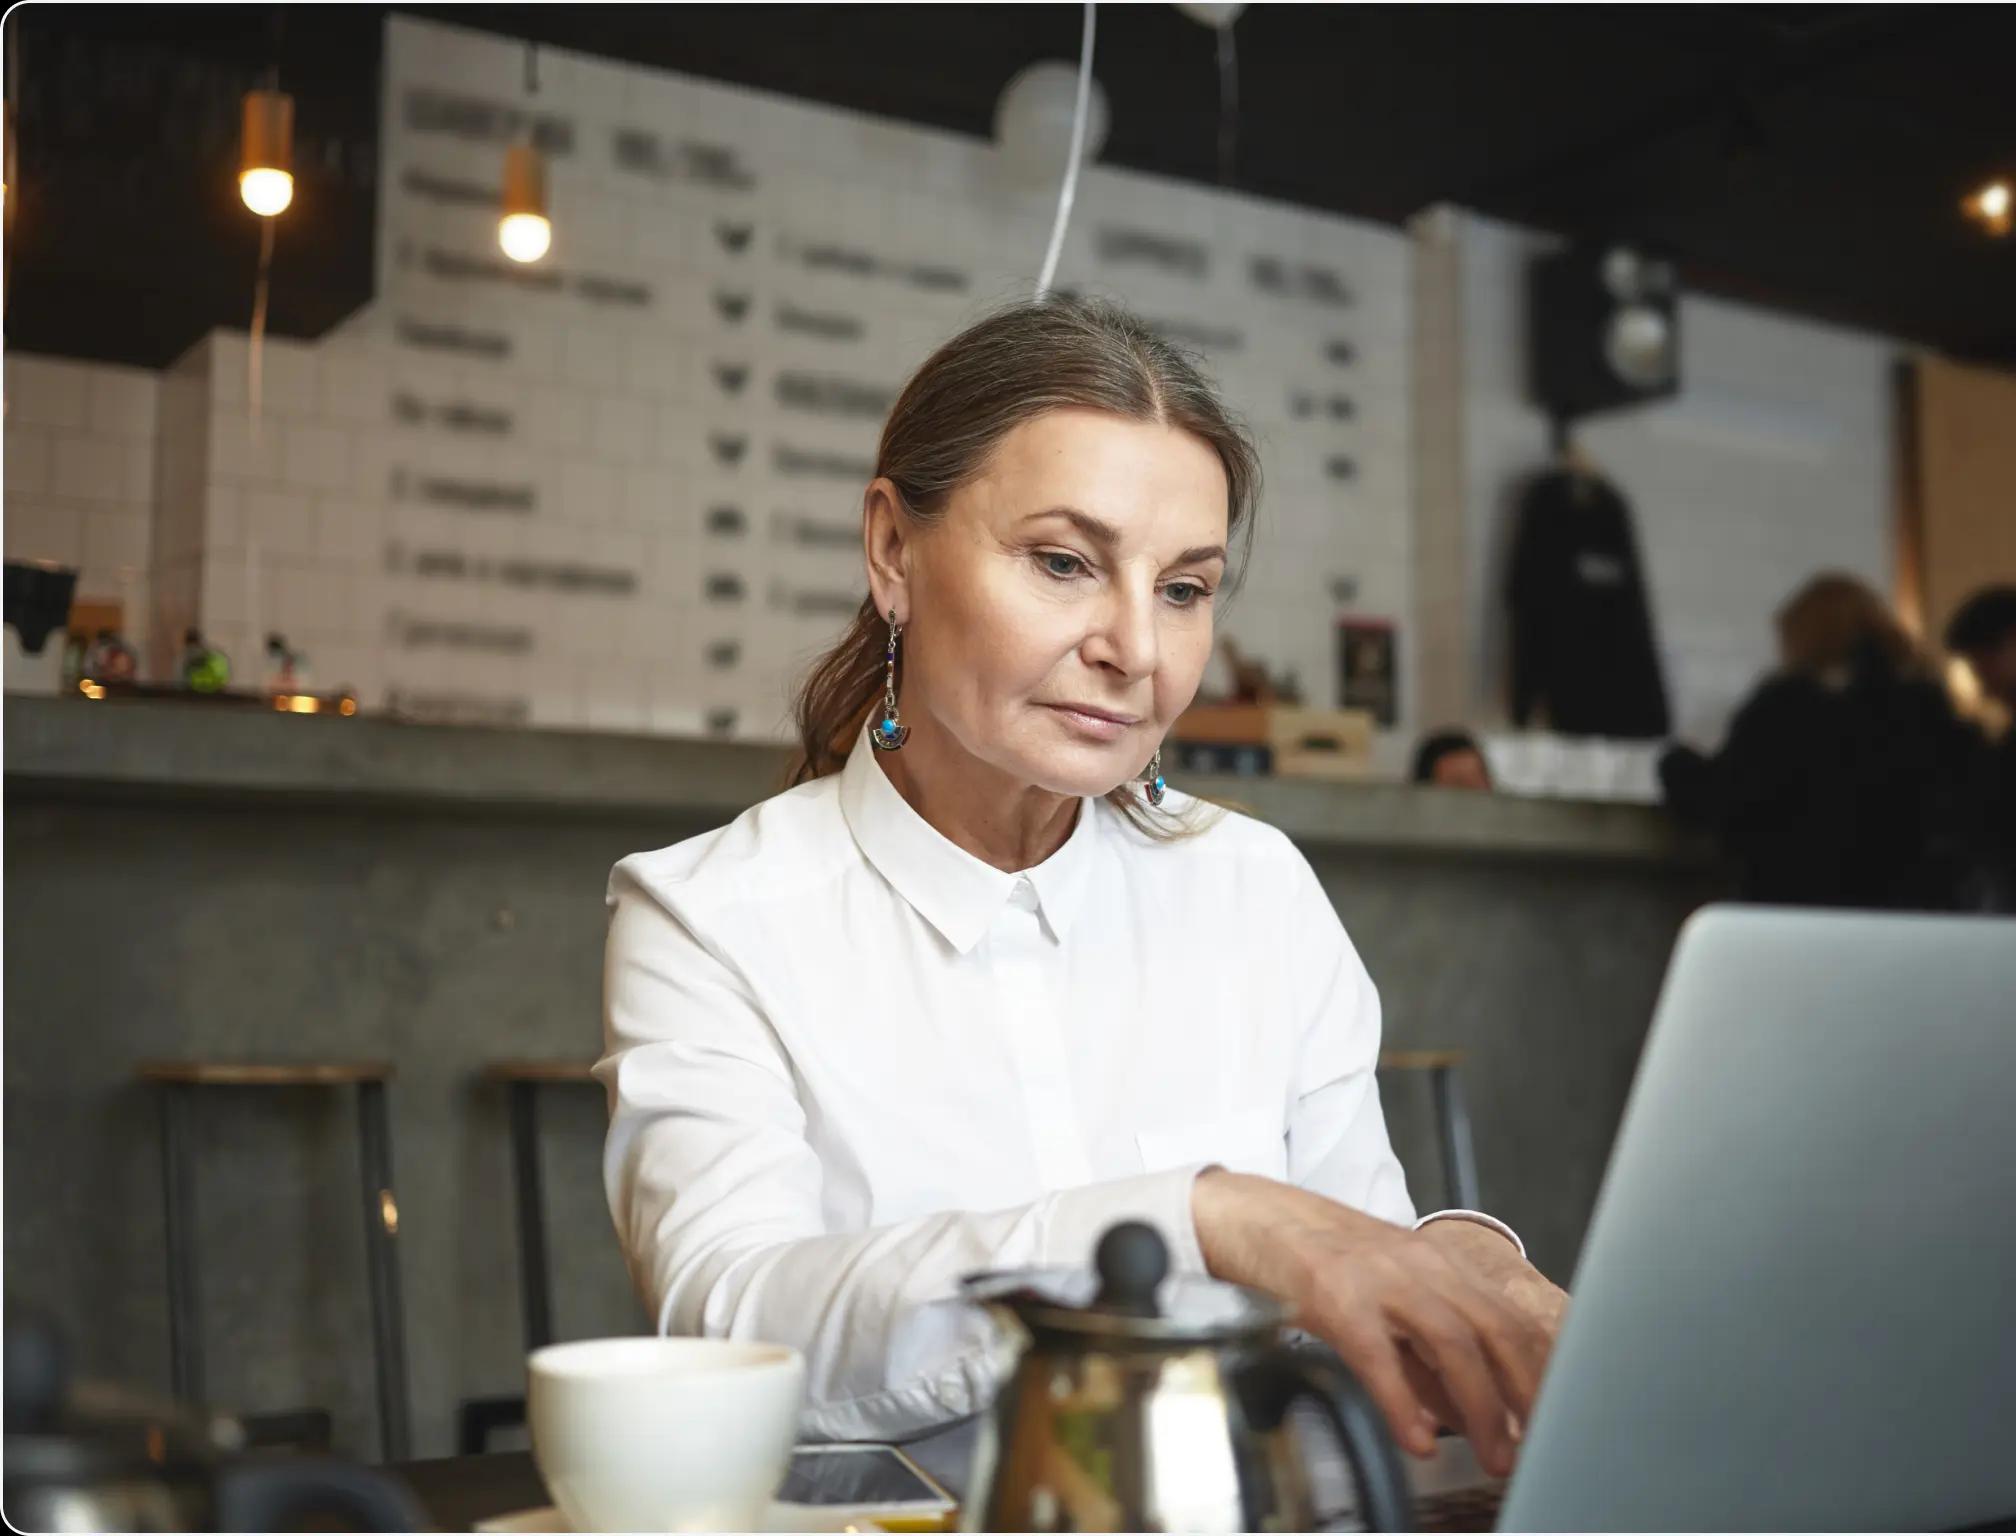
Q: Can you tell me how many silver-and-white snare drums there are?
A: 0